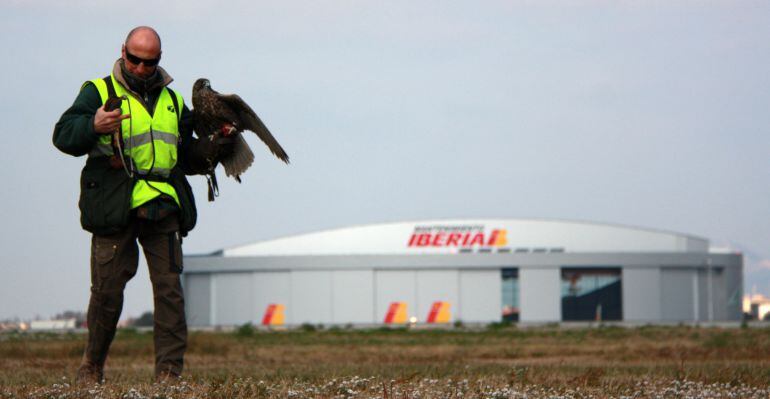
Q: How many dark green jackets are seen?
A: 1